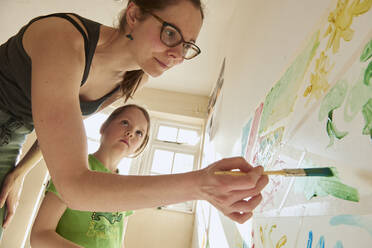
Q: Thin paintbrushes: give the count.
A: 1